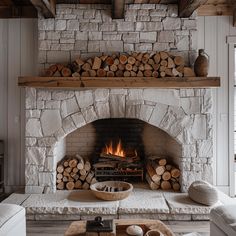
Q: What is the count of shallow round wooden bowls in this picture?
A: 1